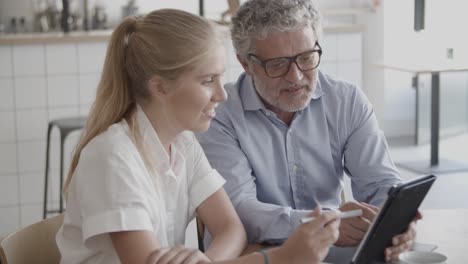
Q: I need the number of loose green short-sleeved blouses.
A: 0